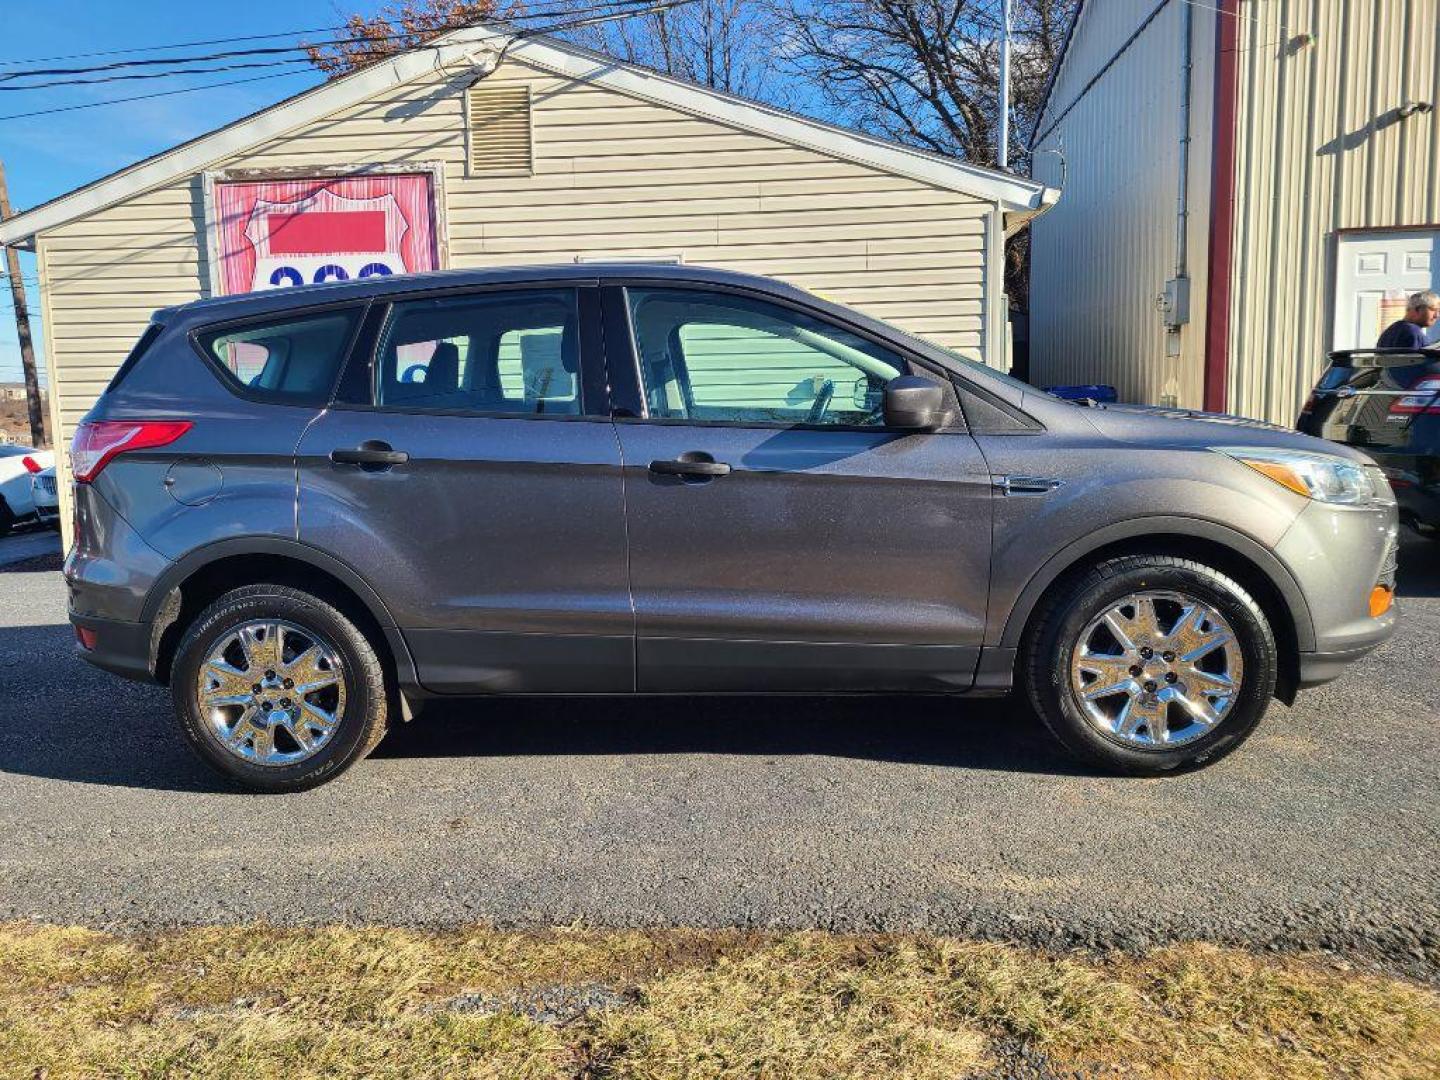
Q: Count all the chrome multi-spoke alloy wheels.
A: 2